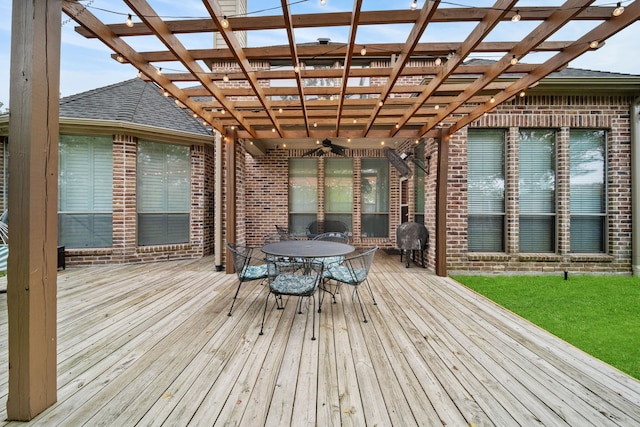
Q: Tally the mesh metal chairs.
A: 5